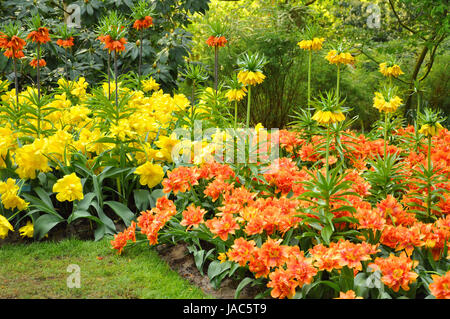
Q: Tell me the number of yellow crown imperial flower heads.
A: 8